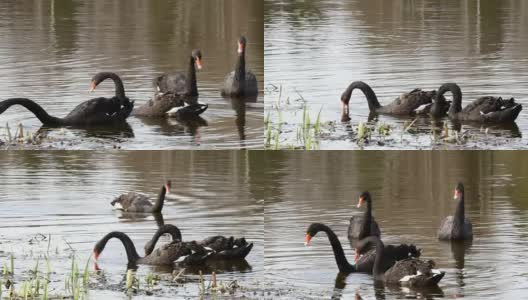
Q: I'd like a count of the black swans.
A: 13